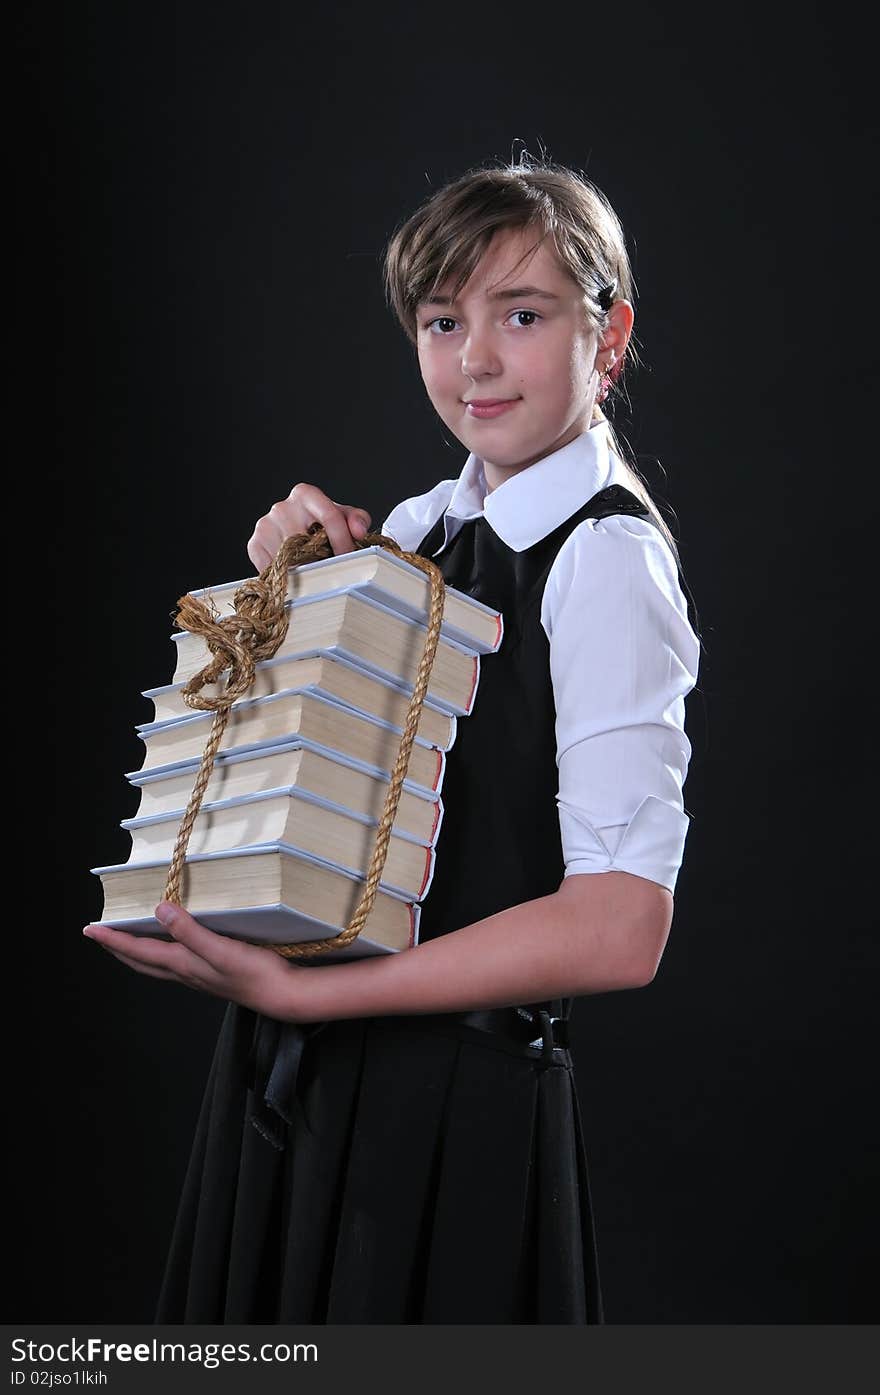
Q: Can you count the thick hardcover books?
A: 7